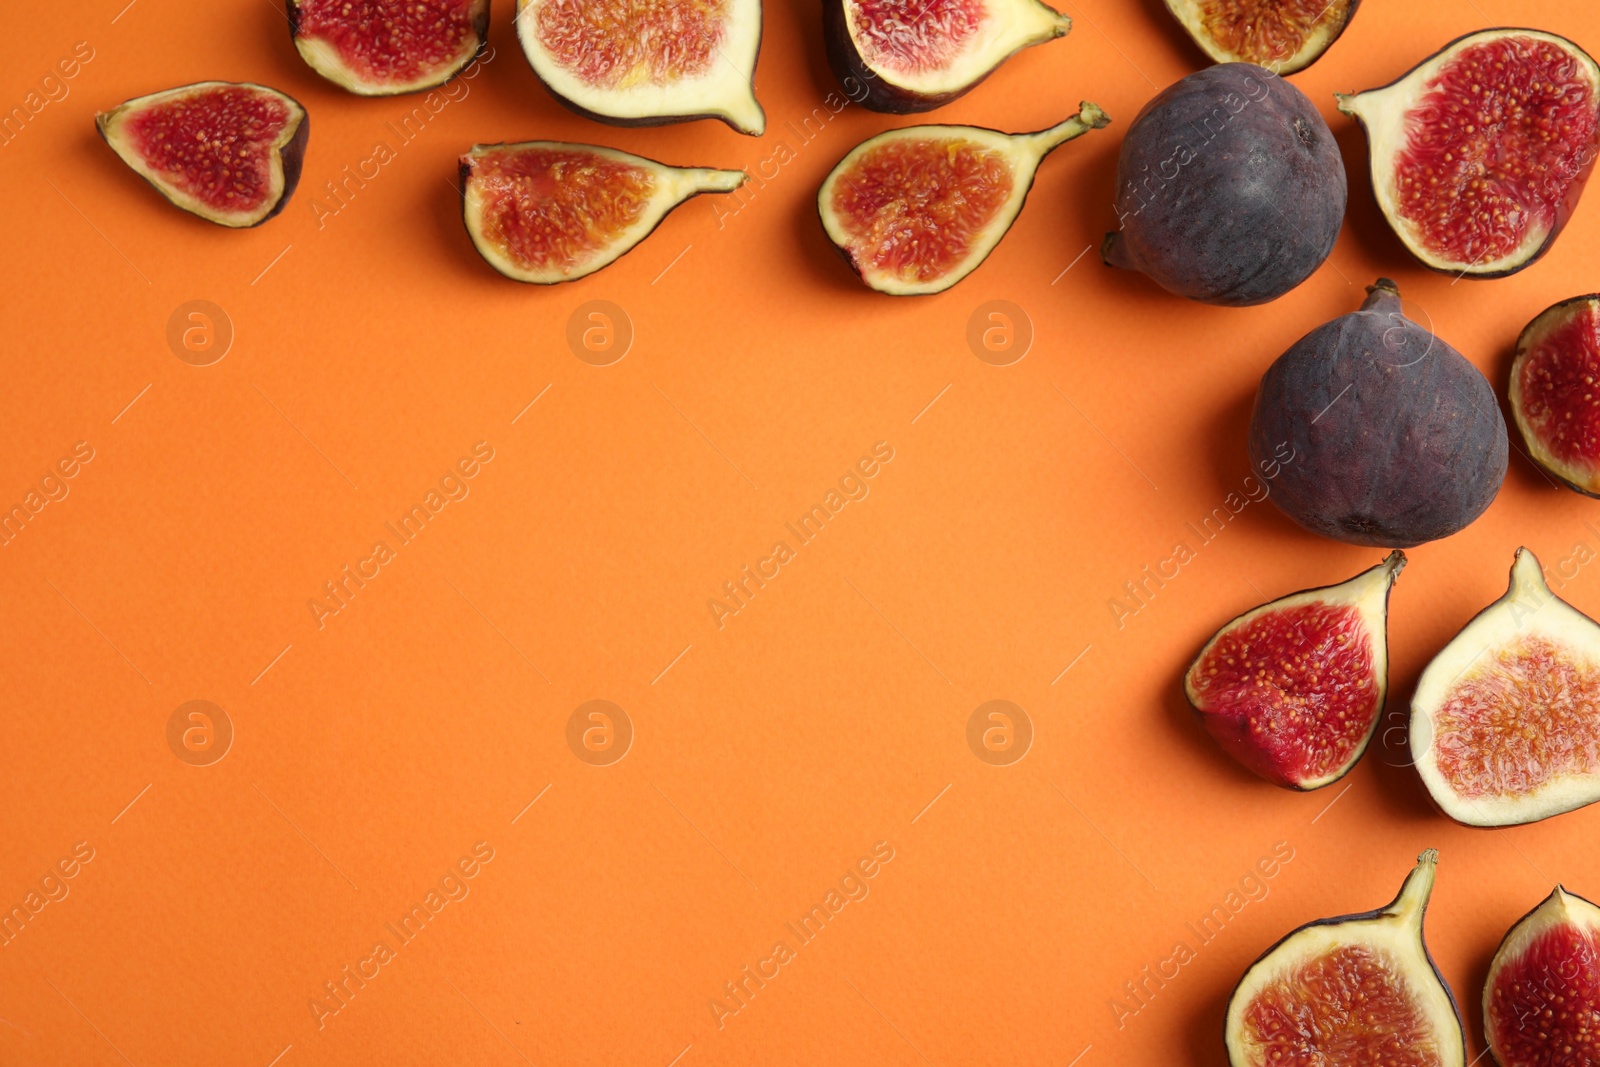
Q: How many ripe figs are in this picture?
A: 15